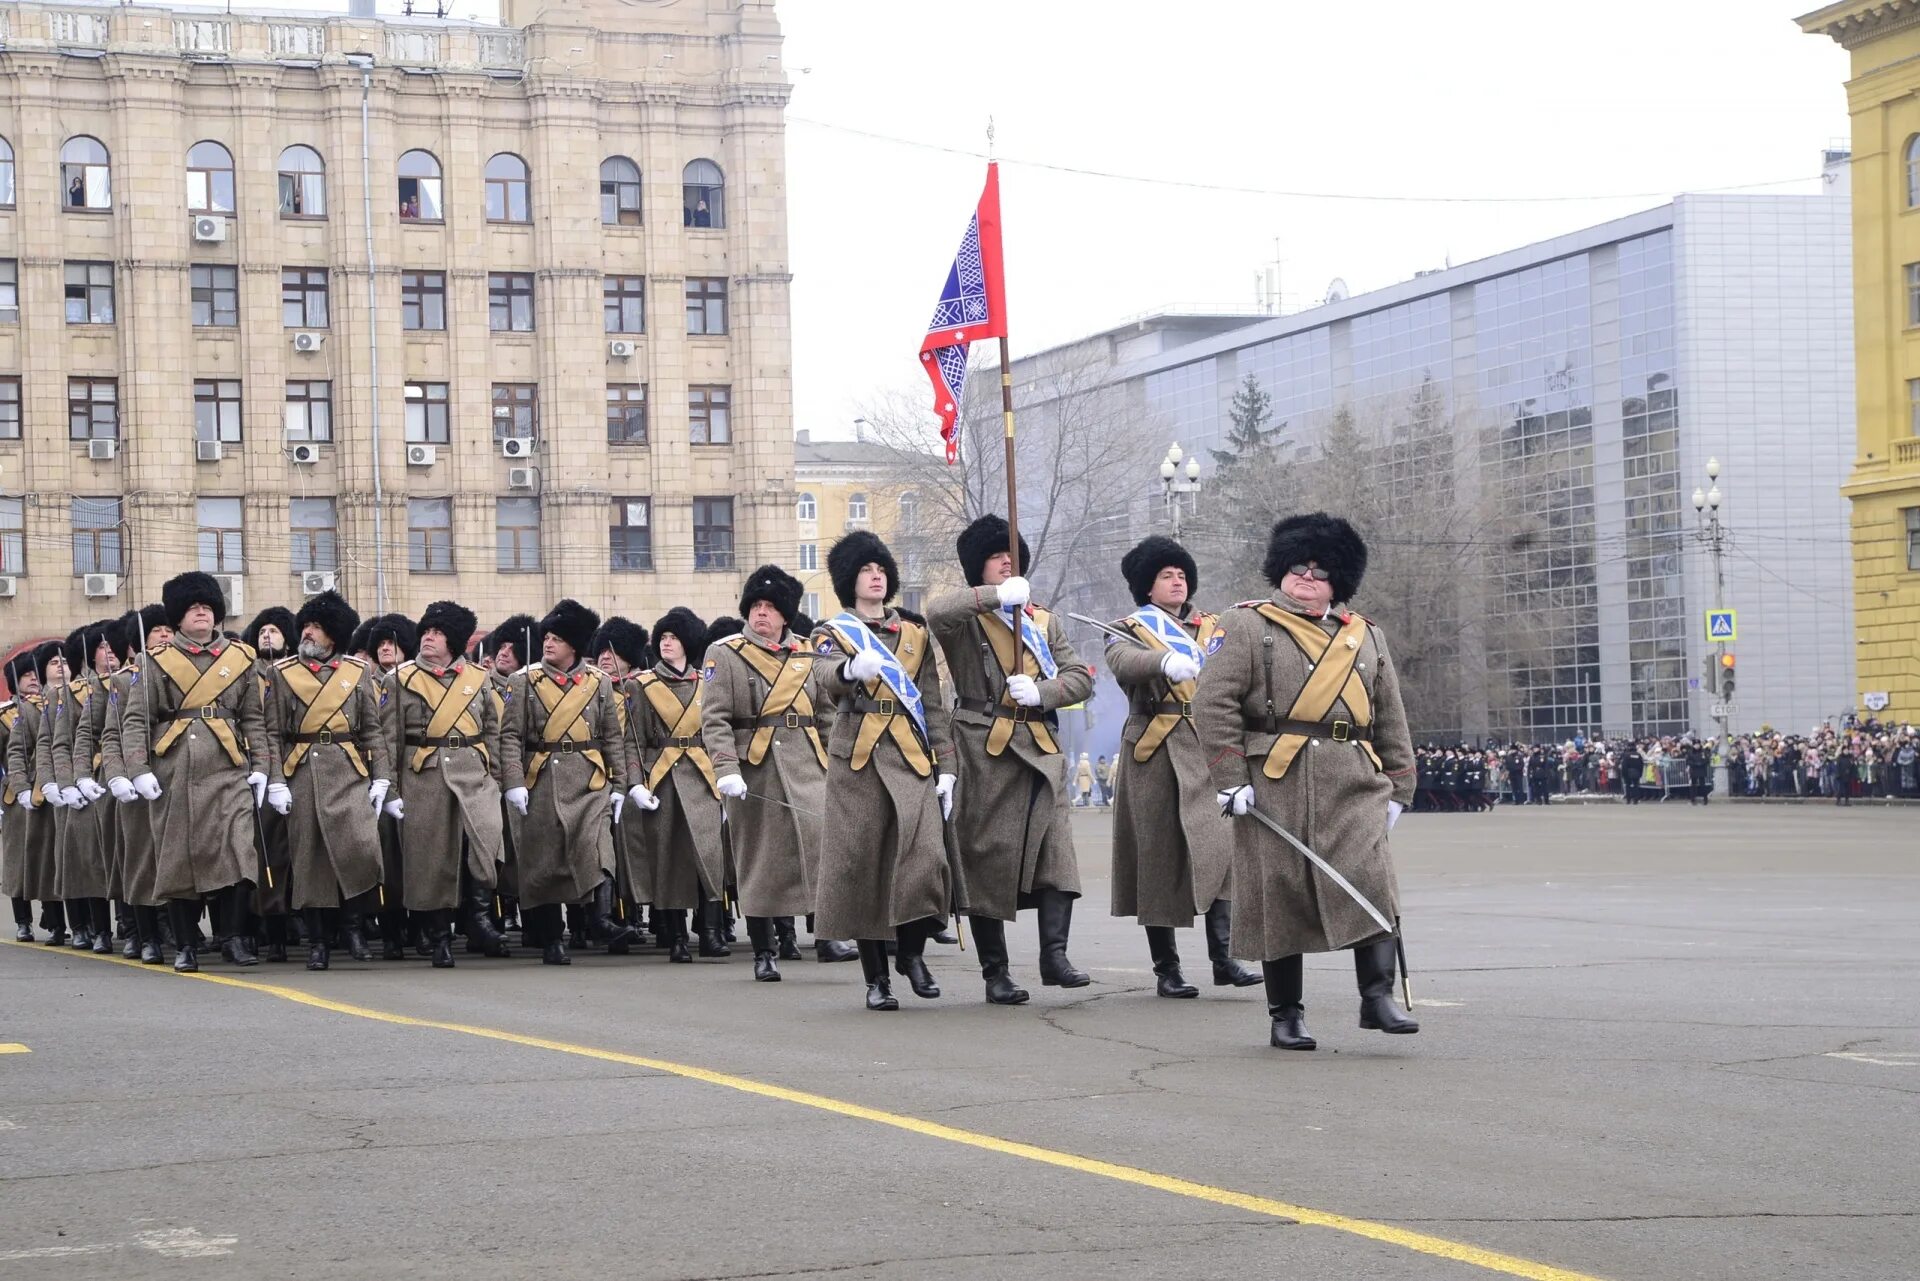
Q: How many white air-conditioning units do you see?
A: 13